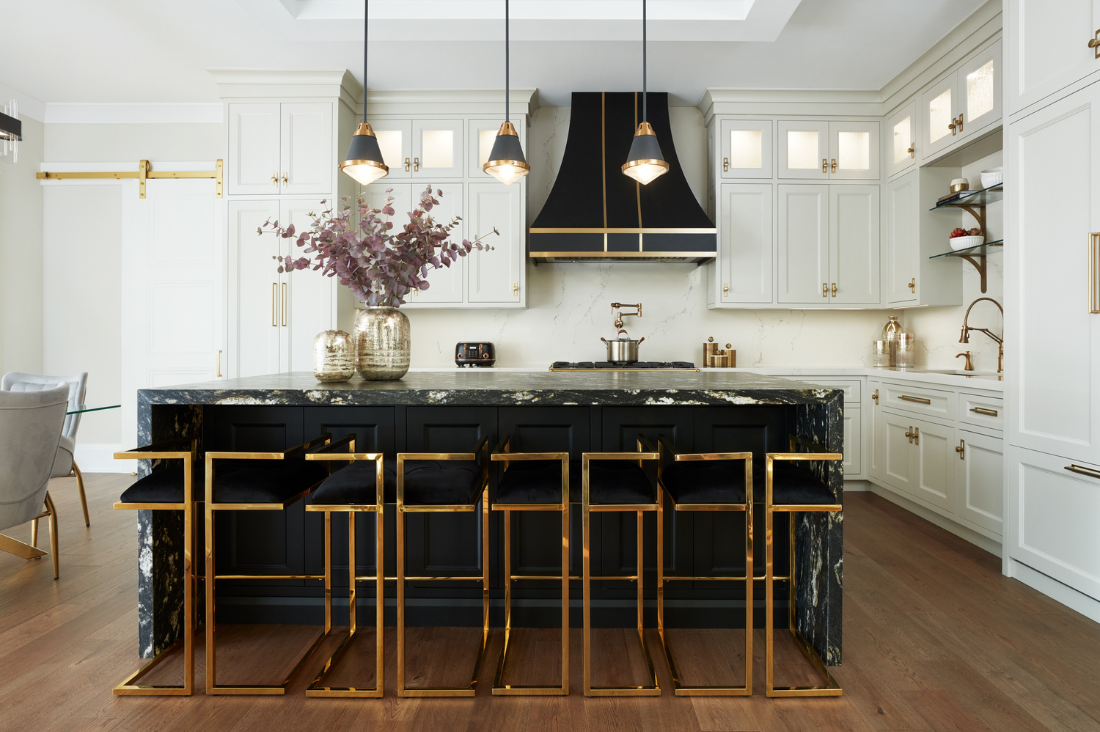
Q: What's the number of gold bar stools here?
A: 4